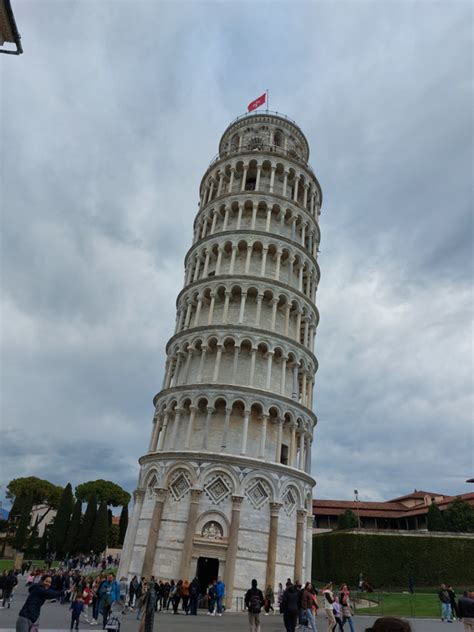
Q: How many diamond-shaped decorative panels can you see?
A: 5